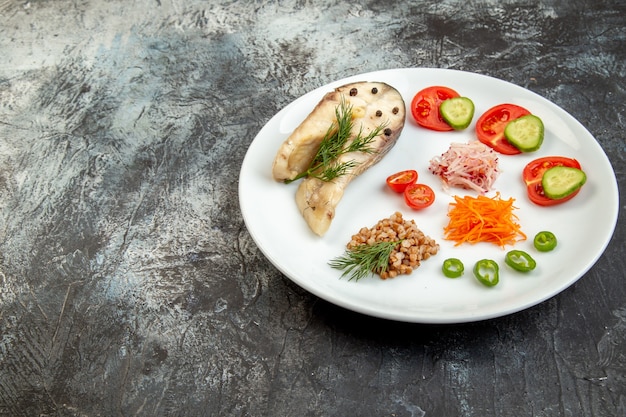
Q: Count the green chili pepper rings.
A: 4